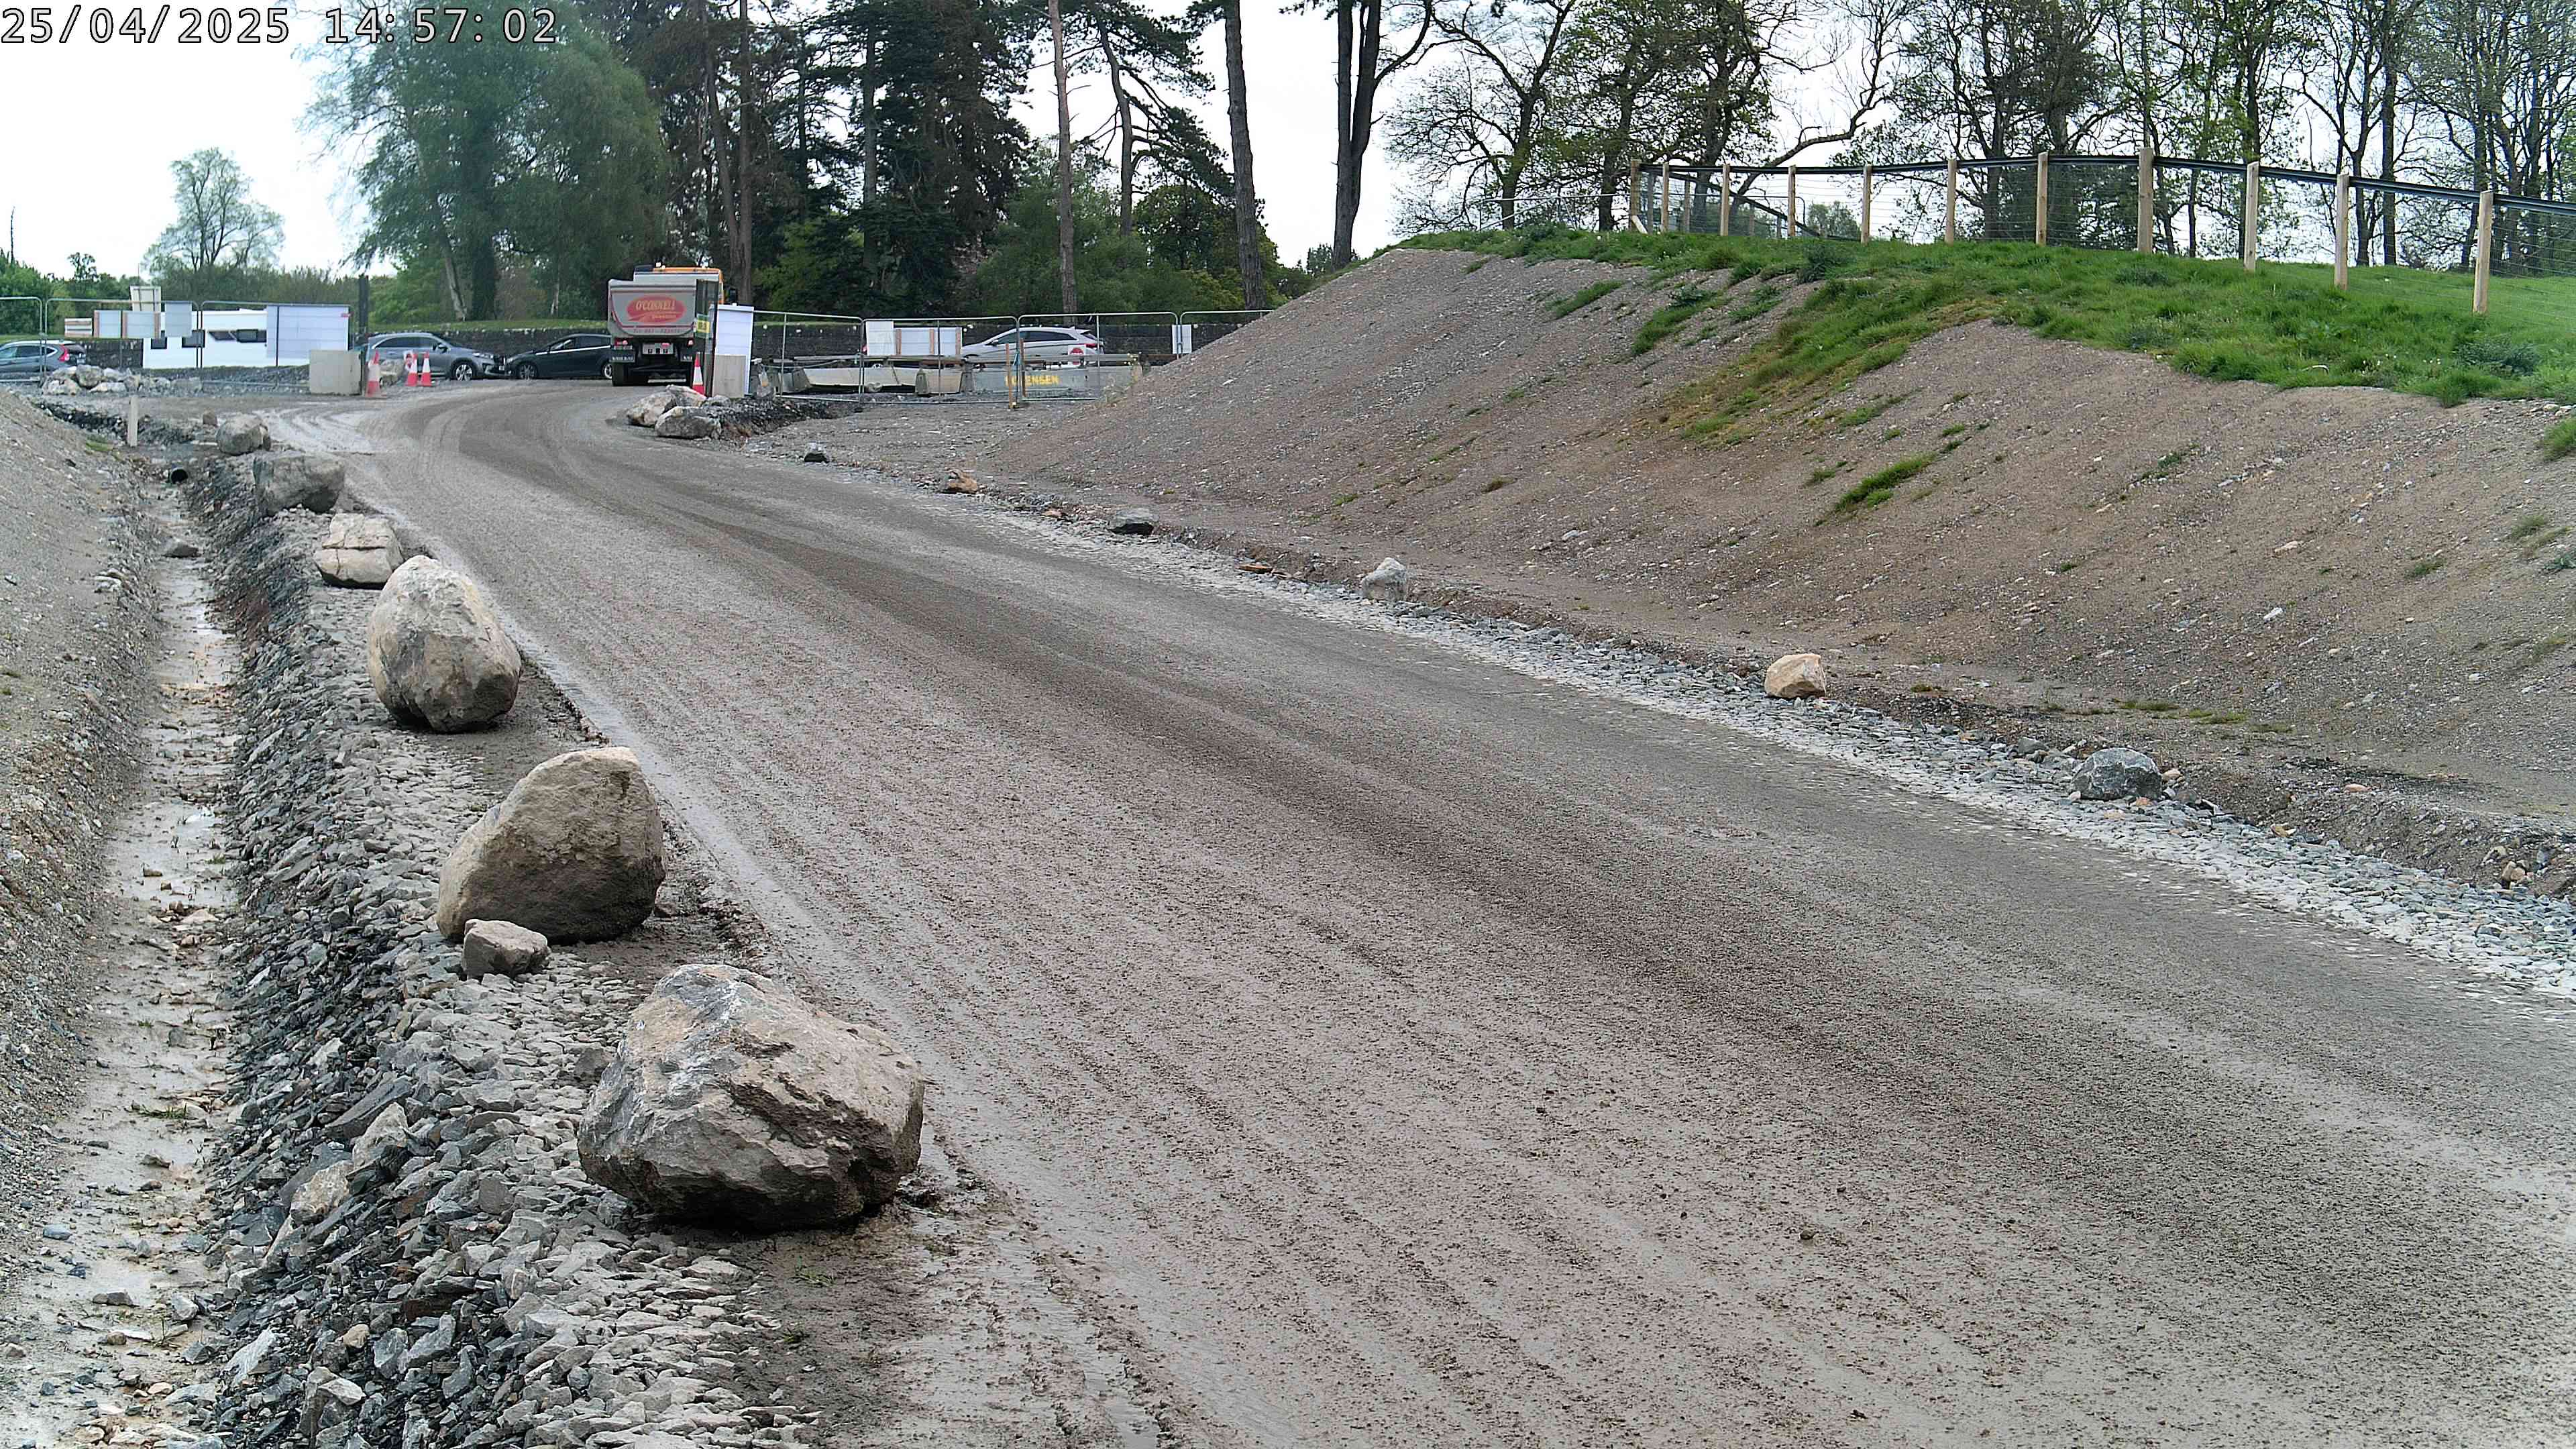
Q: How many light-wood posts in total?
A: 11